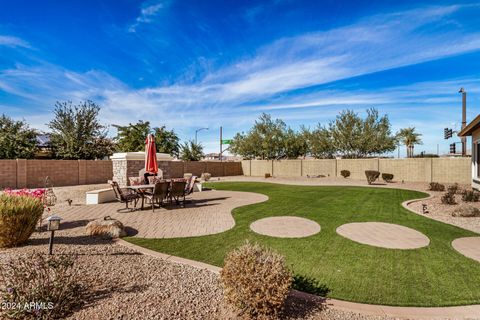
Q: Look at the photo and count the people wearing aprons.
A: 0